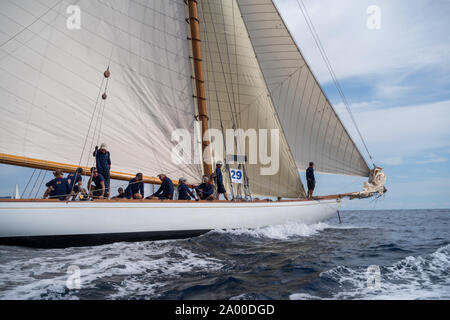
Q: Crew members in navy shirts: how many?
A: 11